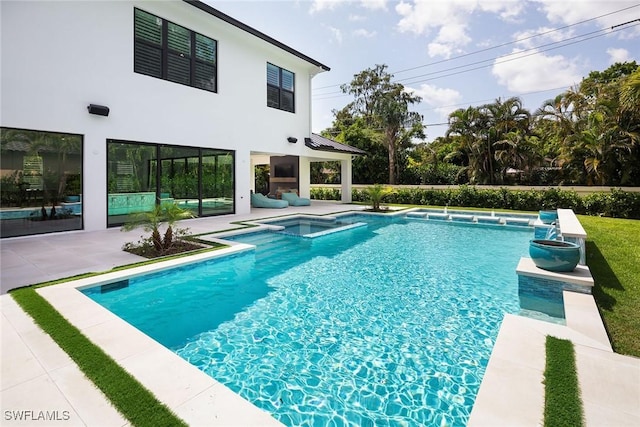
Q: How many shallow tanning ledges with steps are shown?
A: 1